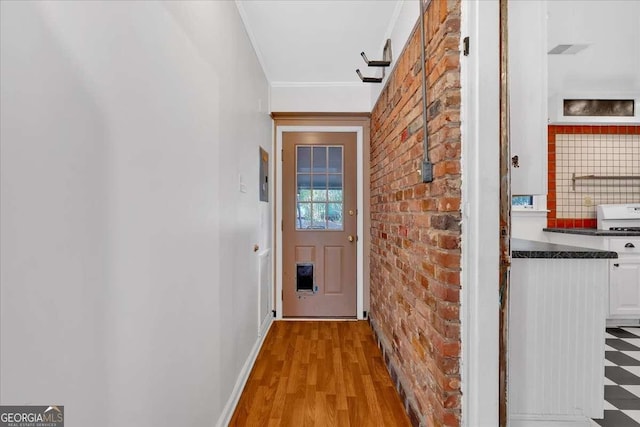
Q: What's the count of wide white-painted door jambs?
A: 1